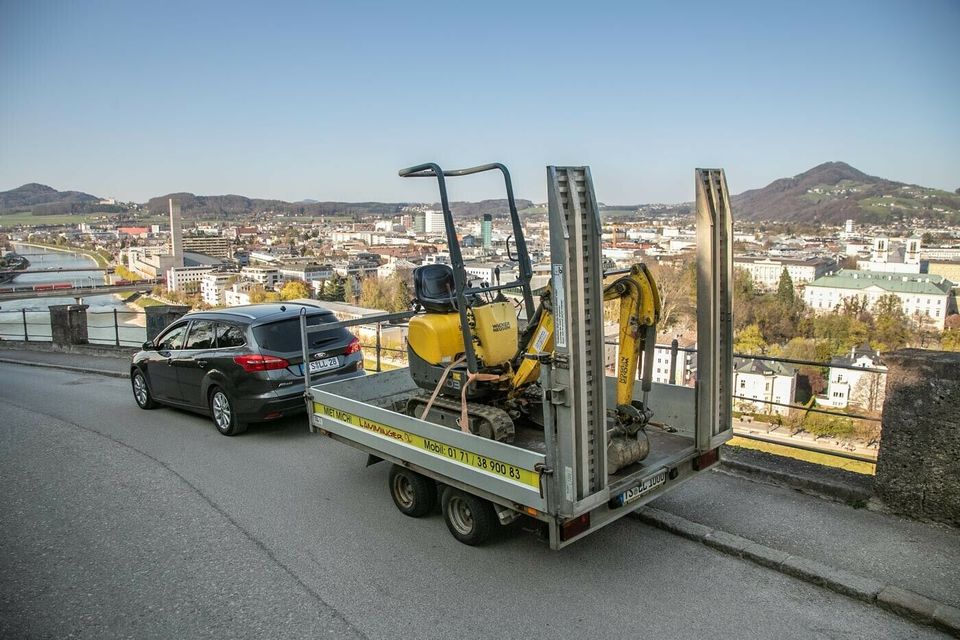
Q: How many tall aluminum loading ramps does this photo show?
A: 2